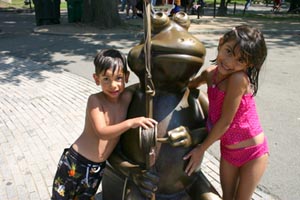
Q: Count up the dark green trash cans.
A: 2